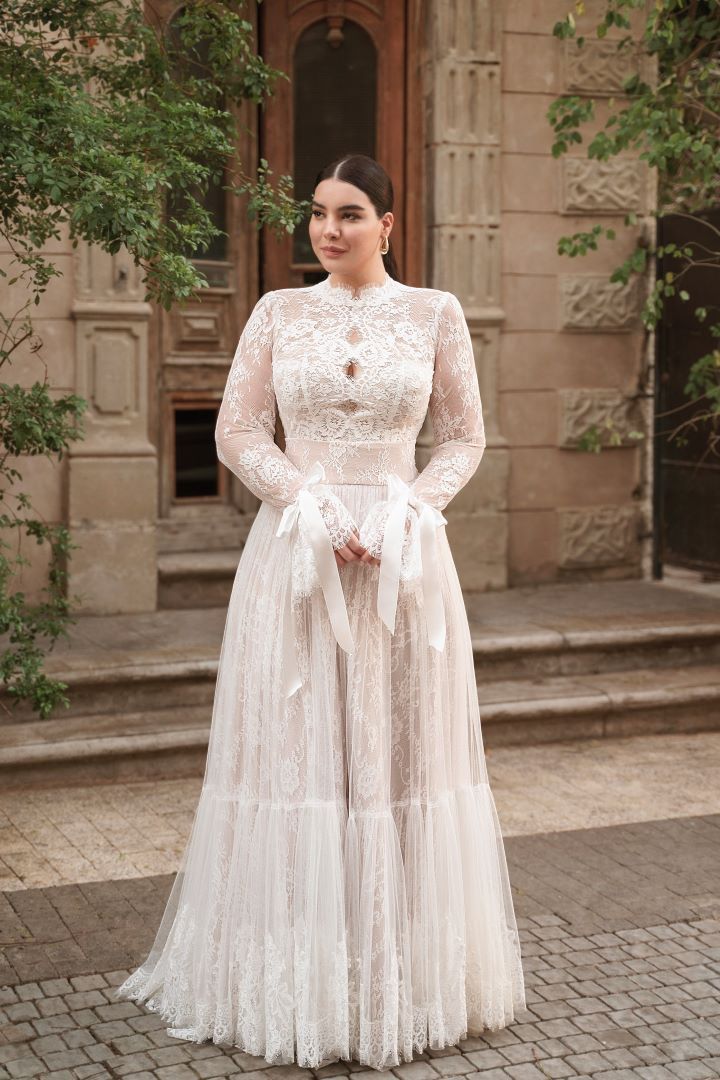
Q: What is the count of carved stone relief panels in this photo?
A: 5